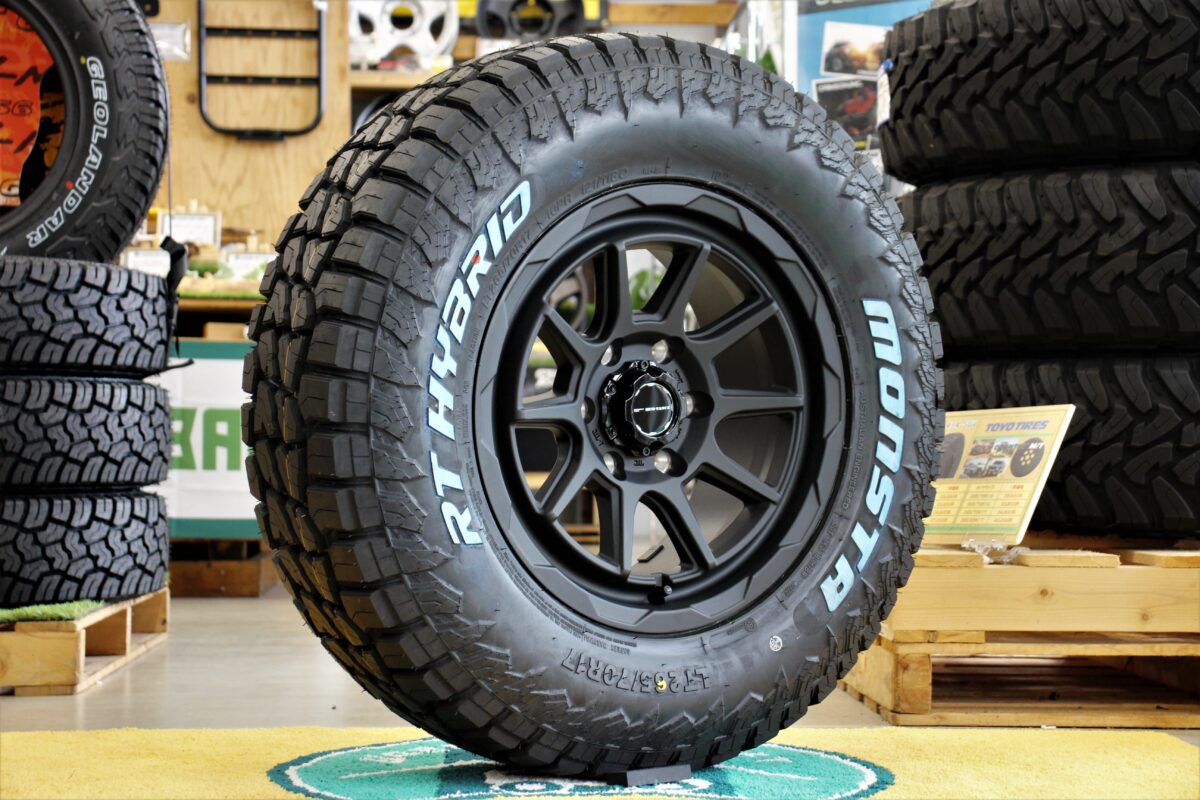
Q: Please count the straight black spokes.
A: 10